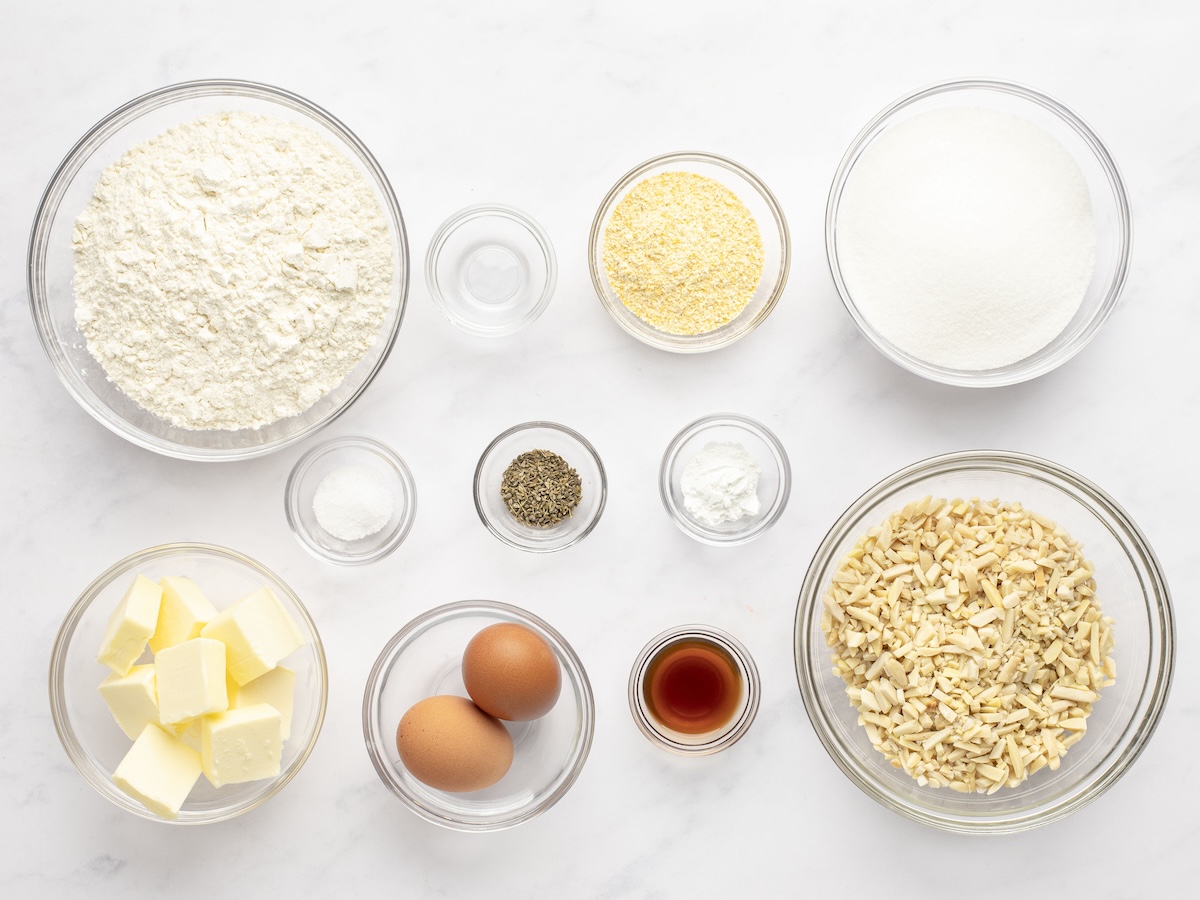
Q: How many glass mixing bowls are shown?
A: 11